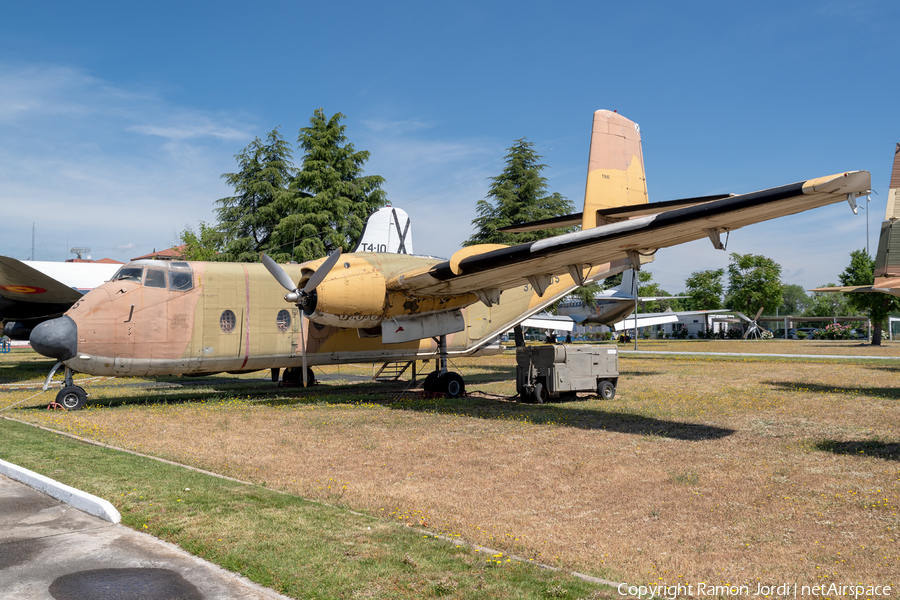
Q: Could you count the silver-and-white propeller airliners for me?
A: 1